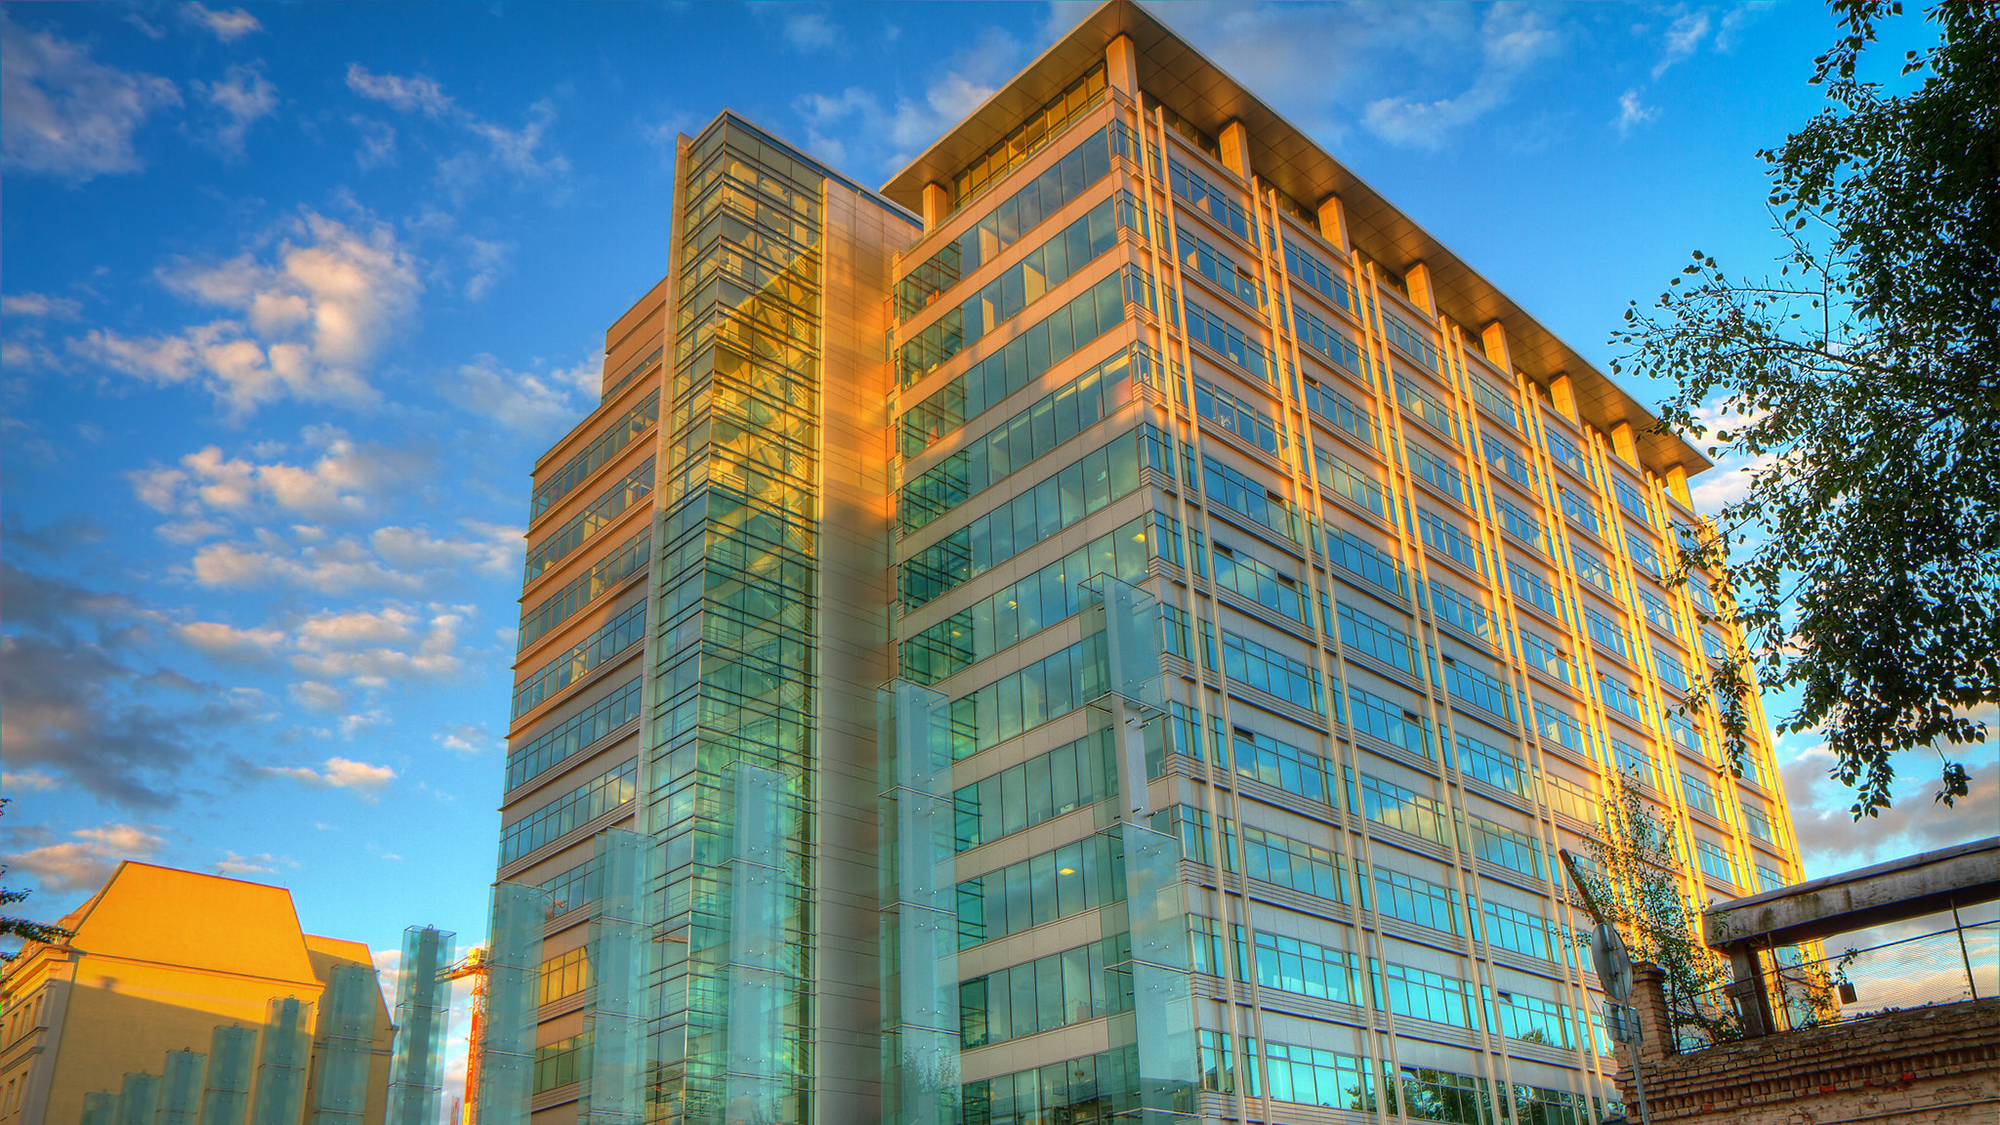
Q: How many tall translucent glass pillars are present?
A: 12